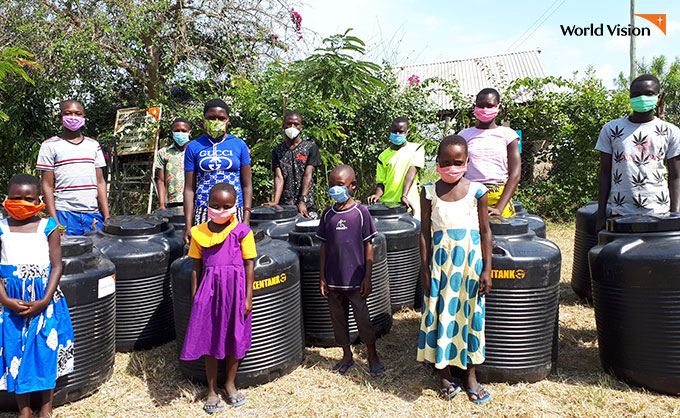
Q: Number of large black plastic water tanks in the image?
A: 11